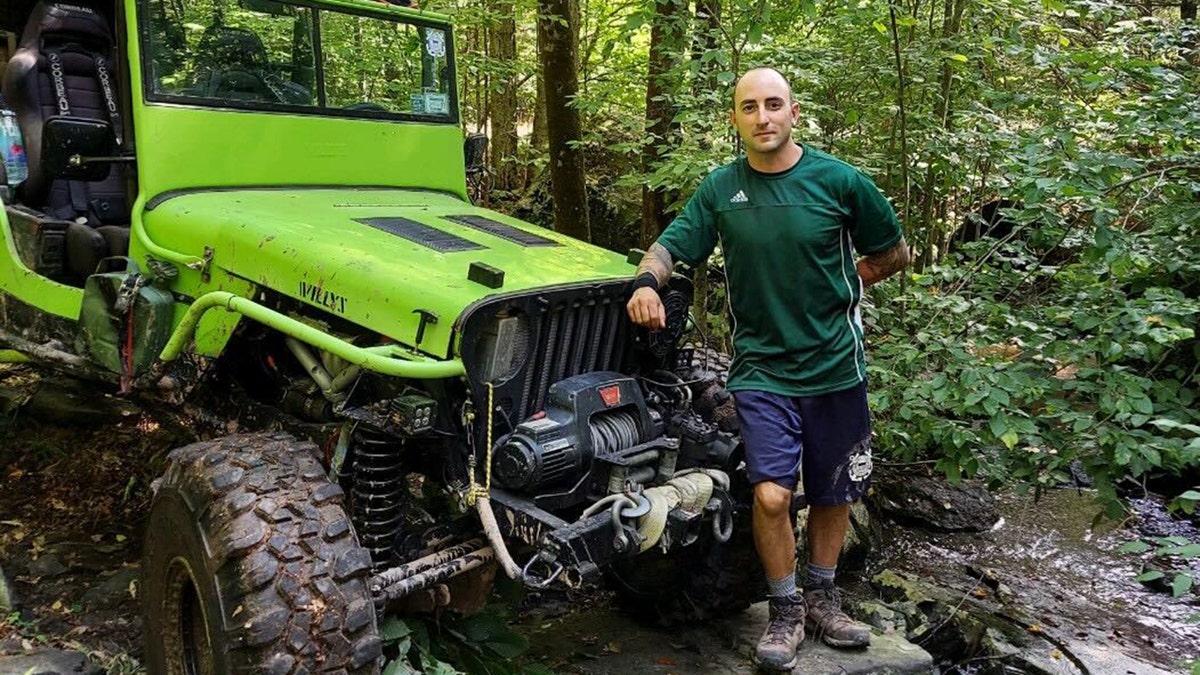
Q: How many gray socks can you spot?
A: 2